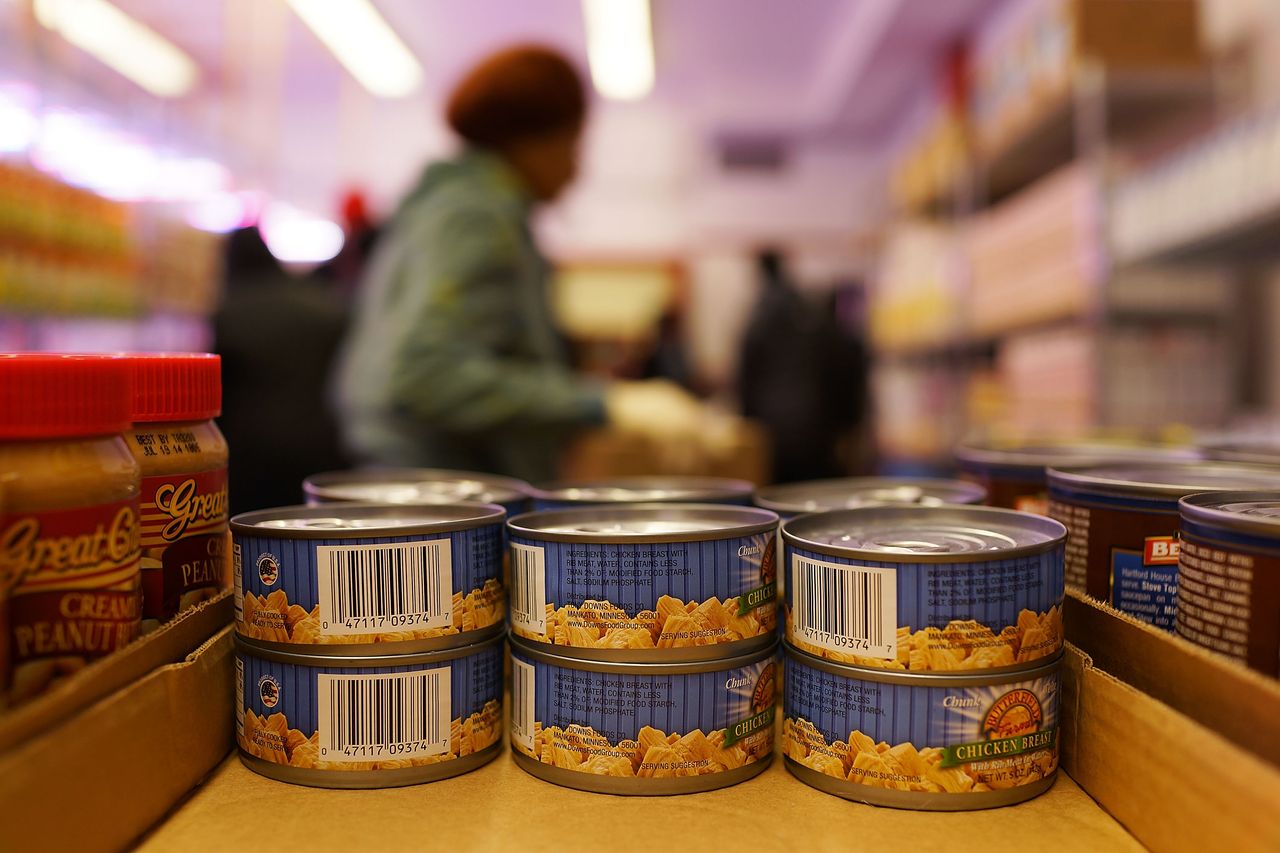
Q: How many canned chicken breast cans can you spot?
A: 9